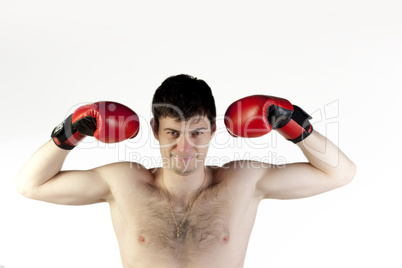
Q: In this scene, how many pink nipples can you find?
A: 2